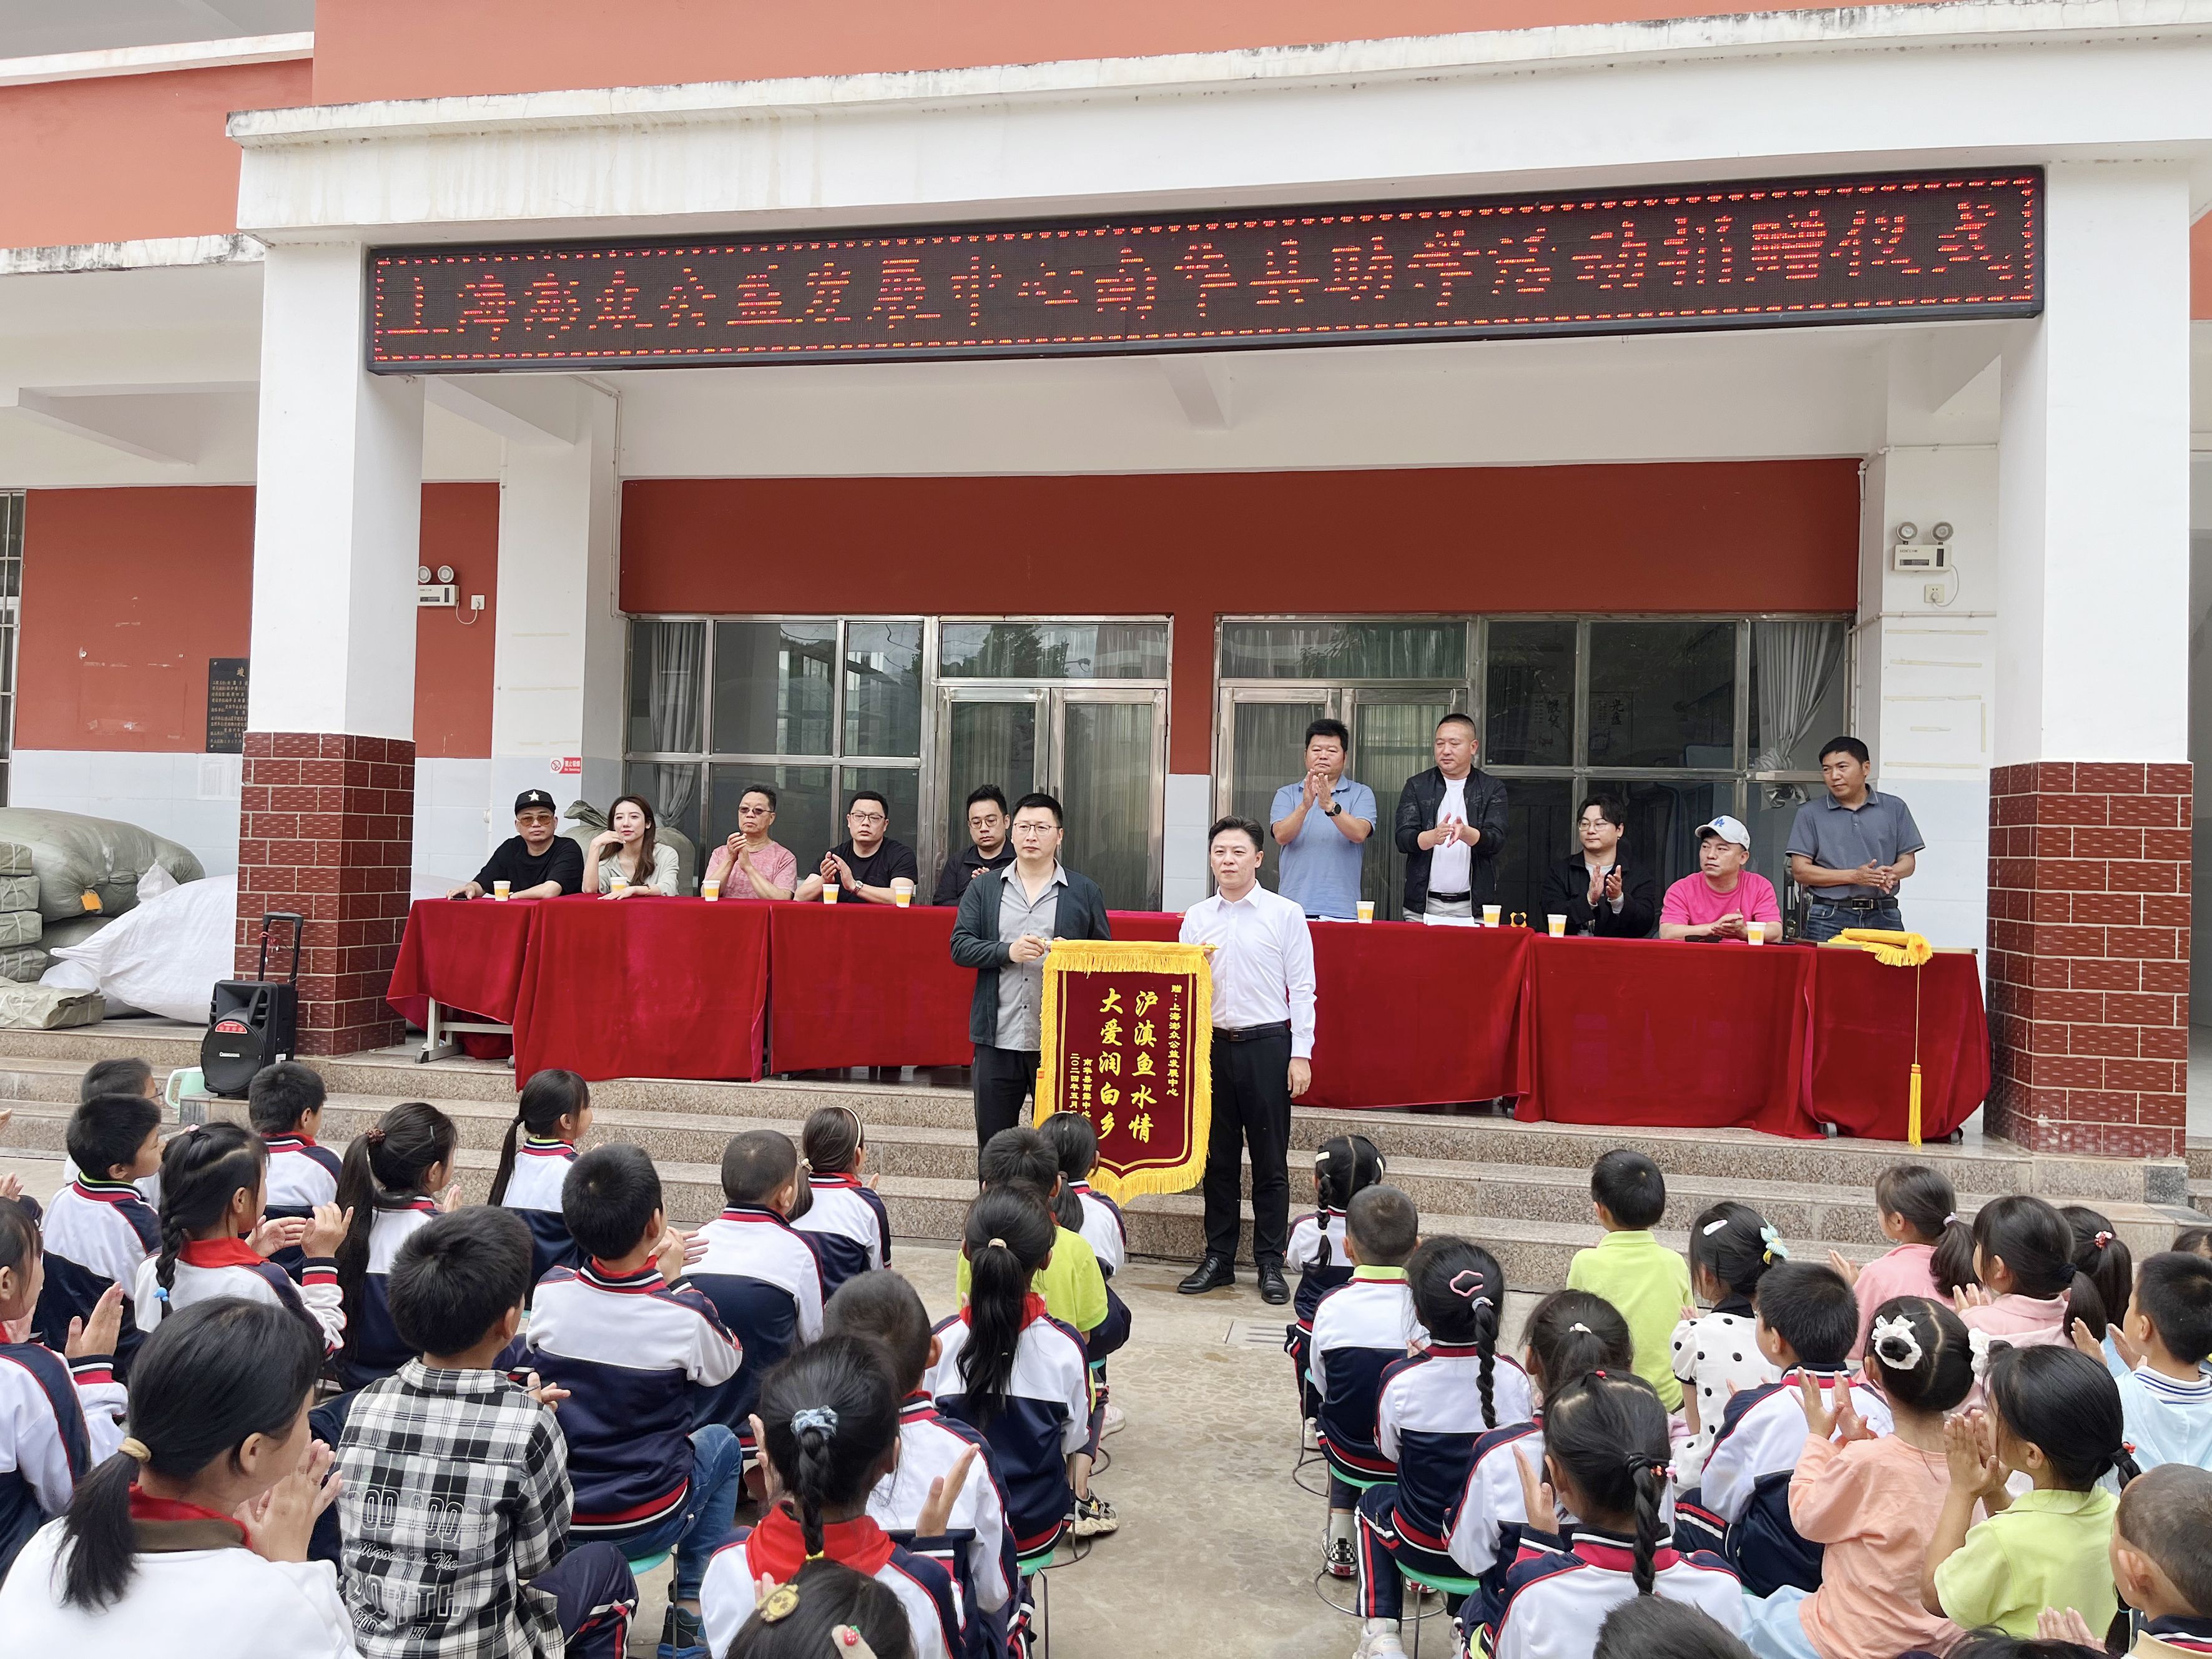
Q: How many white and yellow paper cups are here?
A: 9